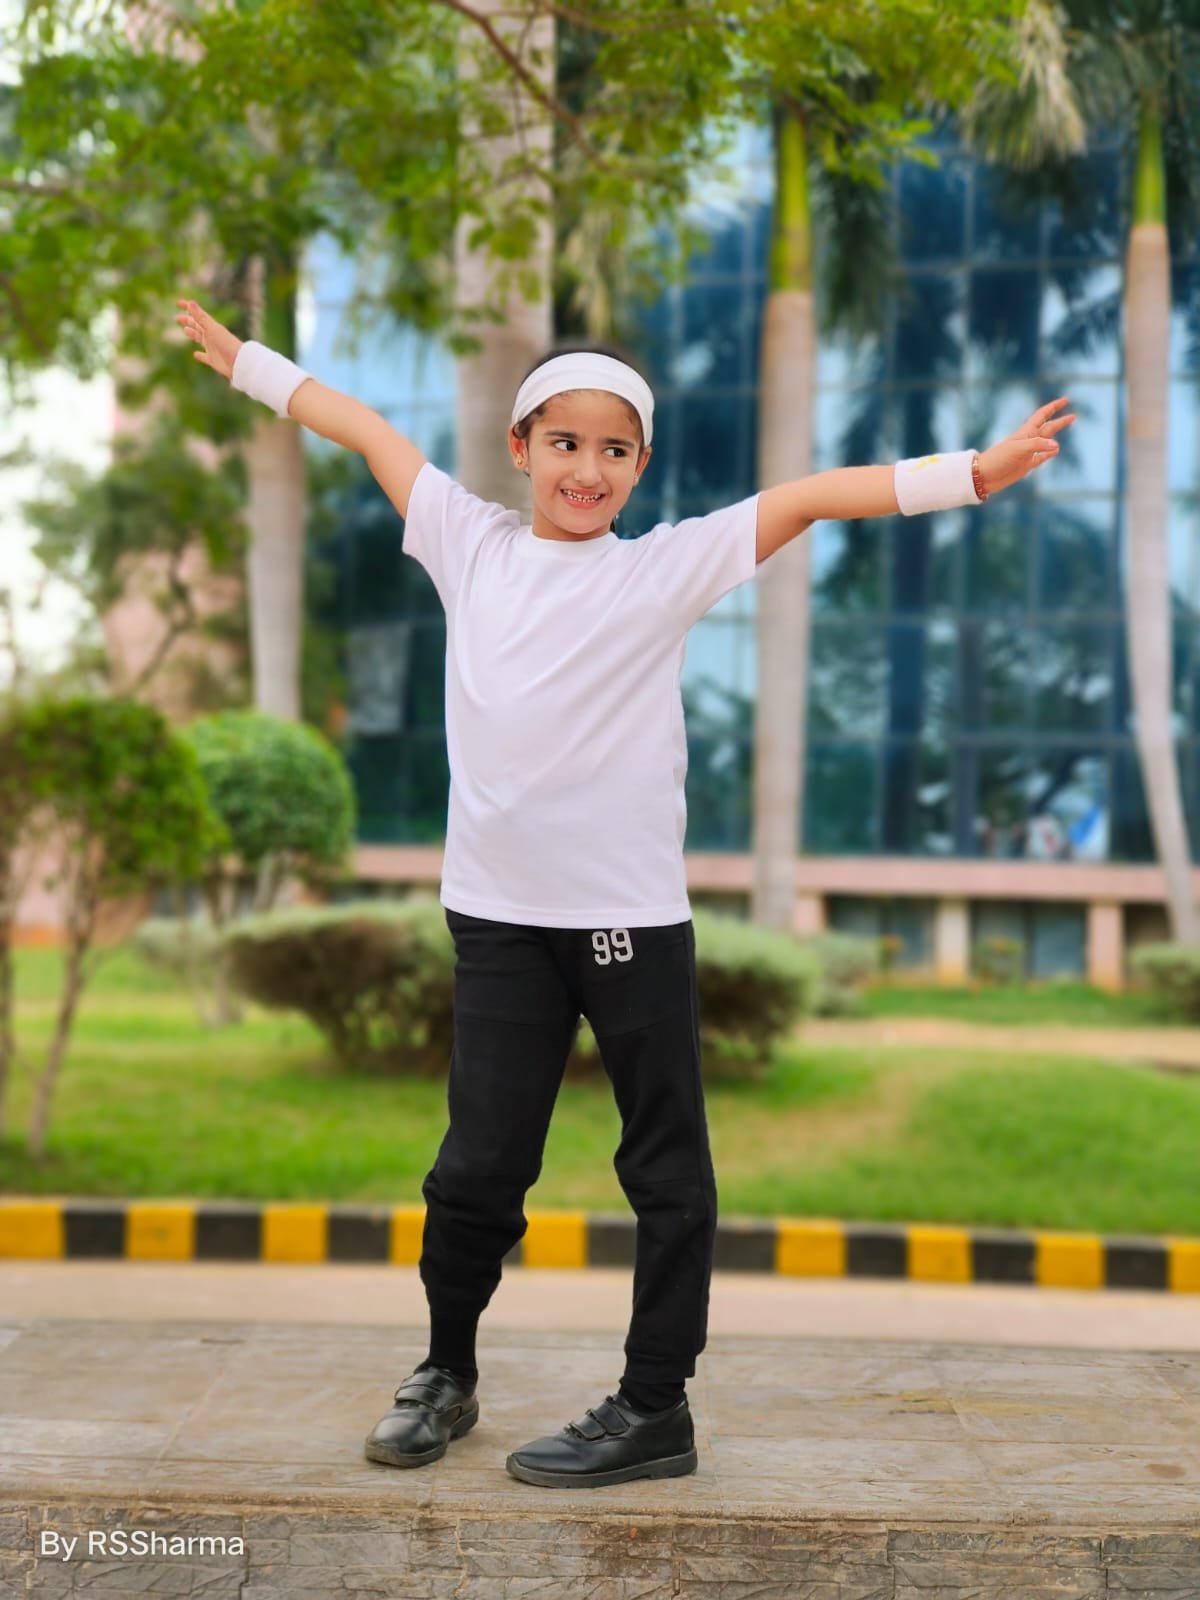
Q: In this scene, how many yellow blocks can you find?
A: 9